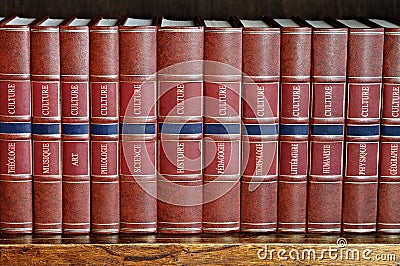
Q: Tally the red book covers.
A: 12